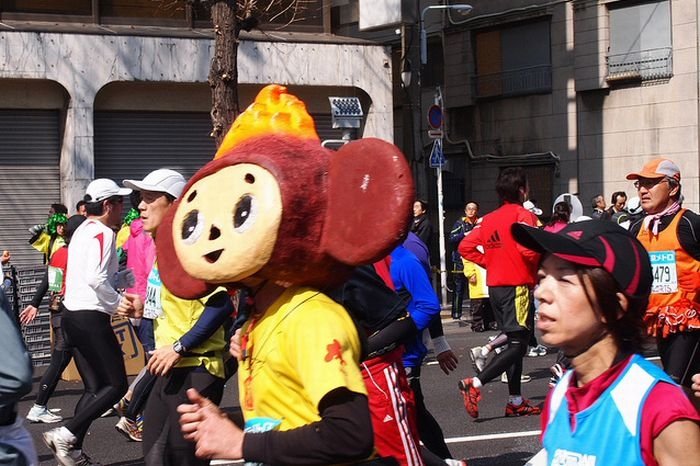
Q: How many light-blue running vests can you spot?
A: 1